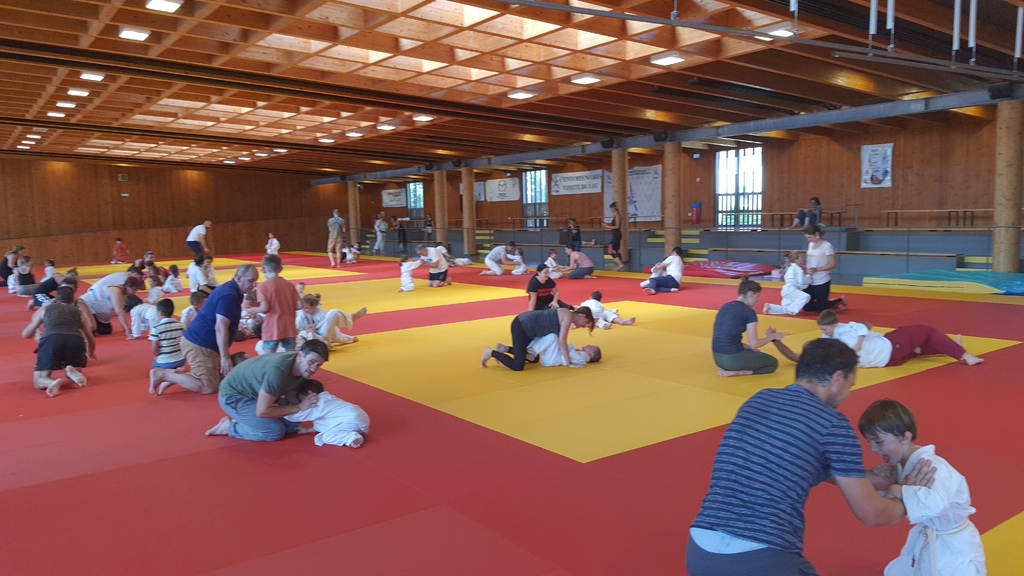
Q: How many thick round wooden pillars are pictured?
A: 6